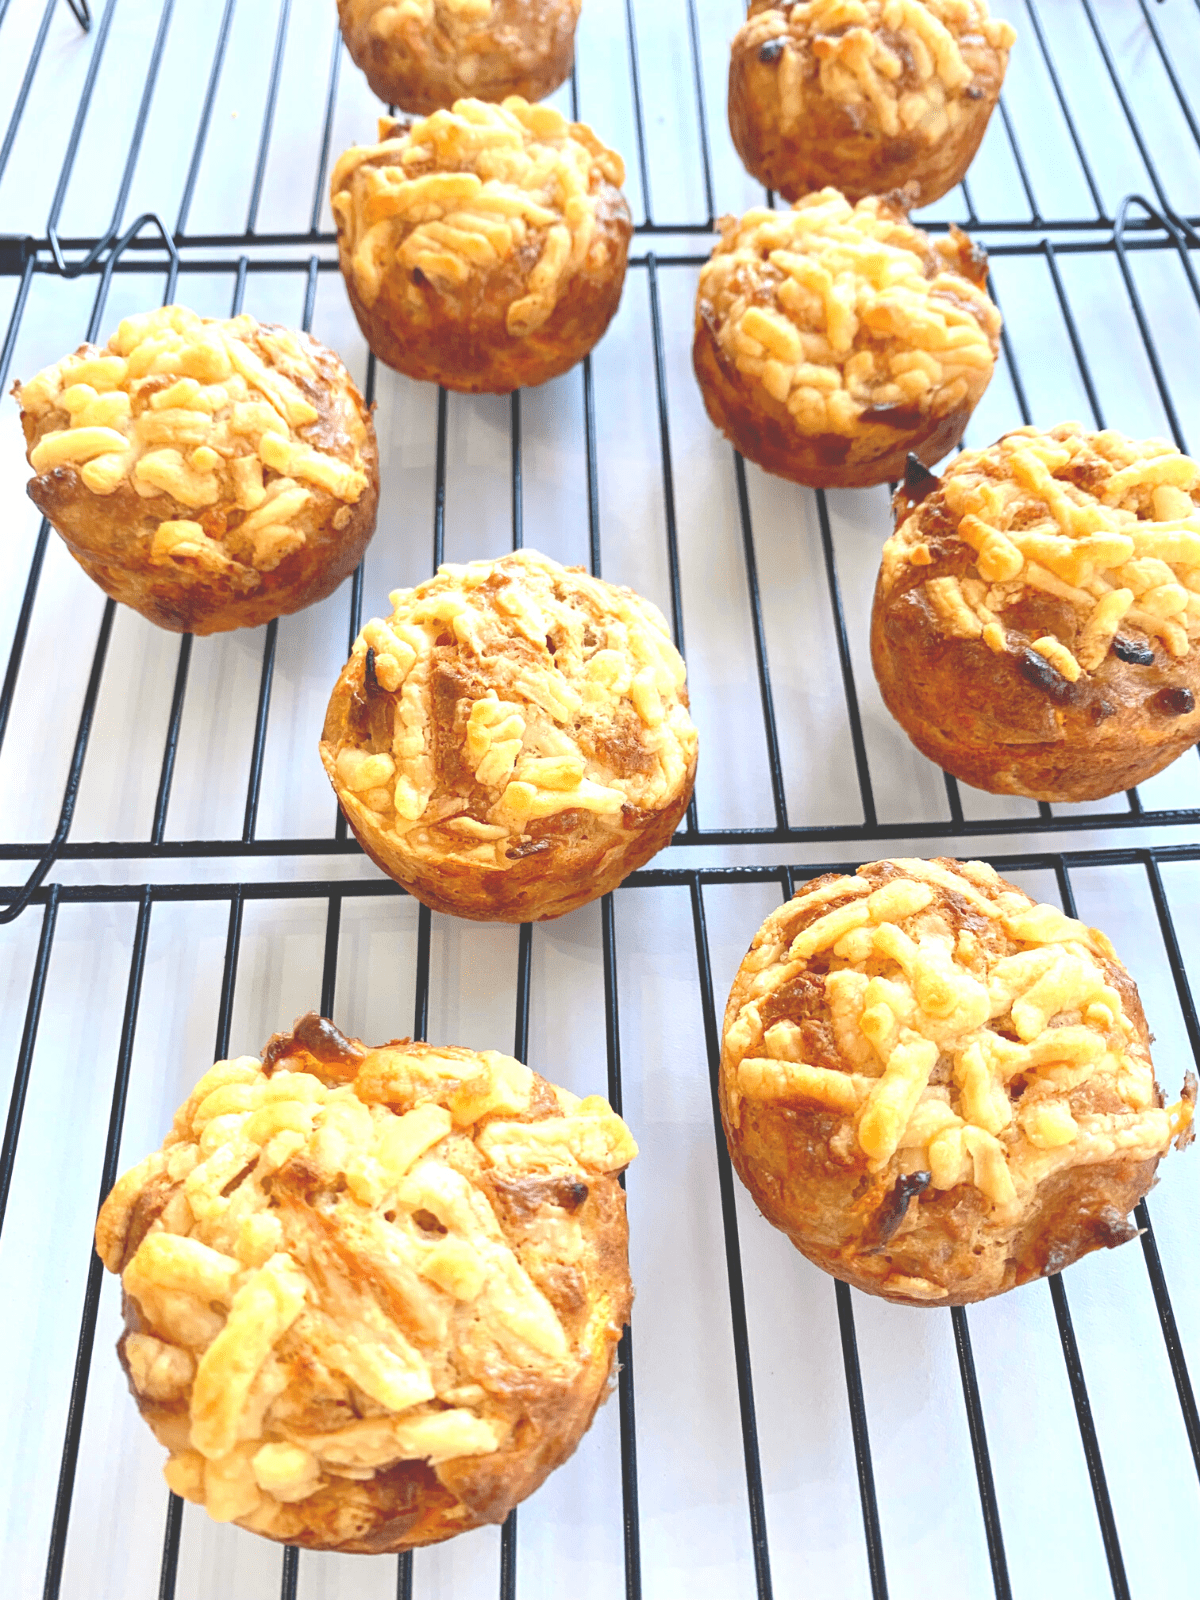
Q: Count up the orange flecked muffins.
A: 9